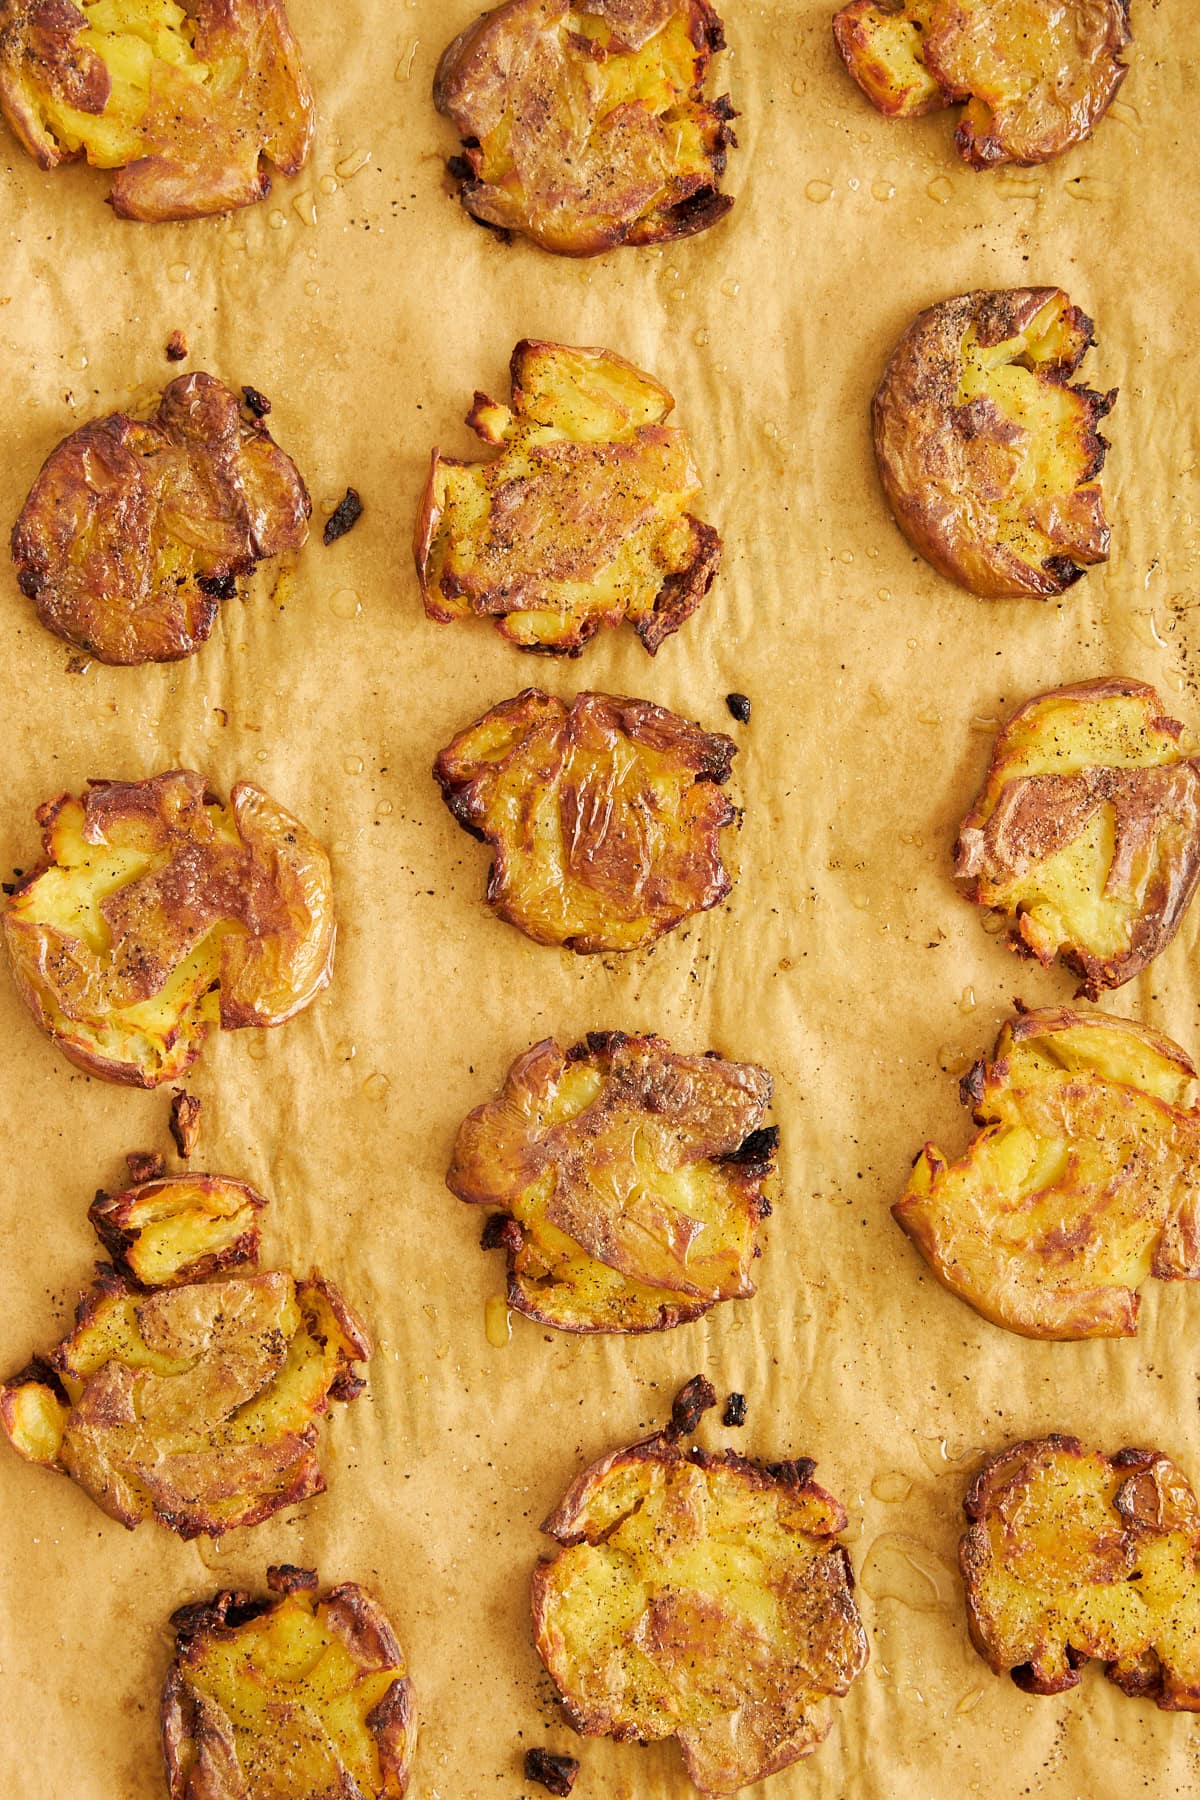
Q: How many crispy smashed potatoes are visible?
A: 15